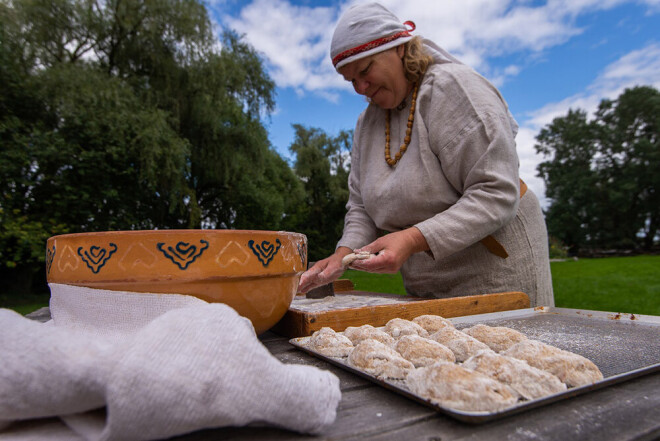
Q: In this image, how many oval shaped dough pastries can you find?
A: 11